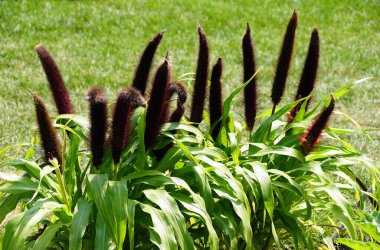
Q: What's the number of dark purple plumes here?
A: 13